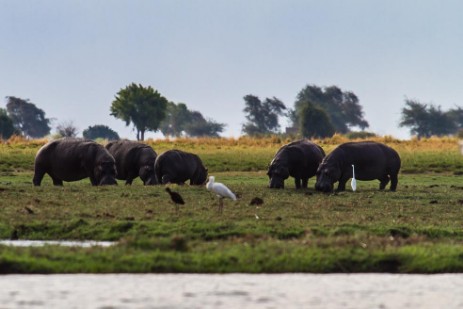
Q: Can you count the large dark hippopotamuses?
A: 5